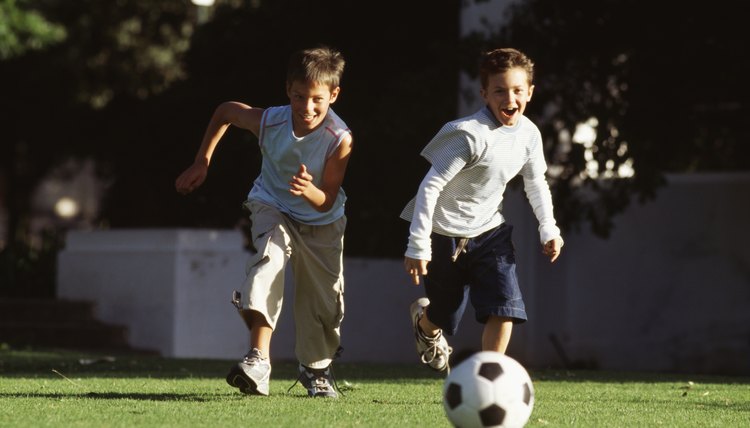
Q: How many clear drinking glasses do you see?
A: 0